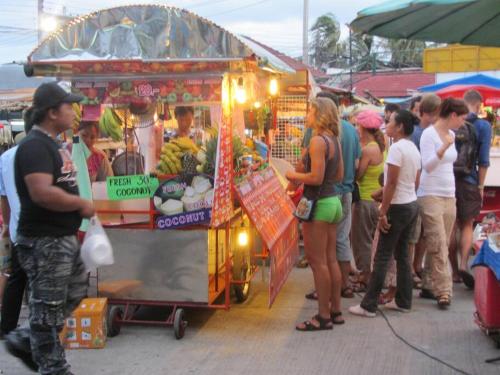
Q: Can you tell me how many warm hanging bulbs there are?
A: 4